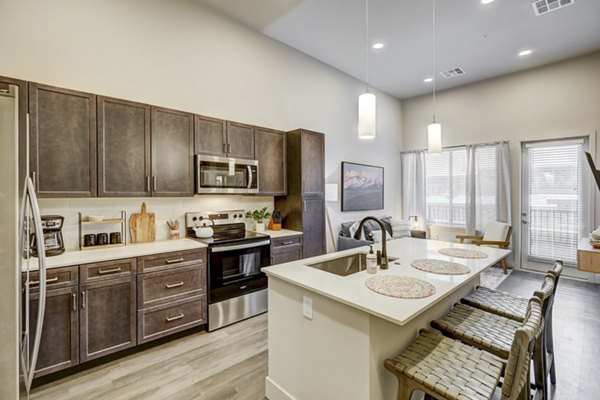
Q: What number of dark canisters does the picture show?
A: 3